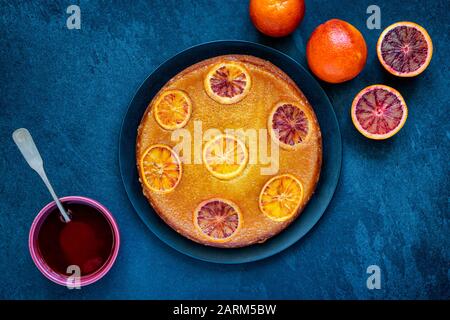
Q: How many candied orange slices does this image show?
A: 7